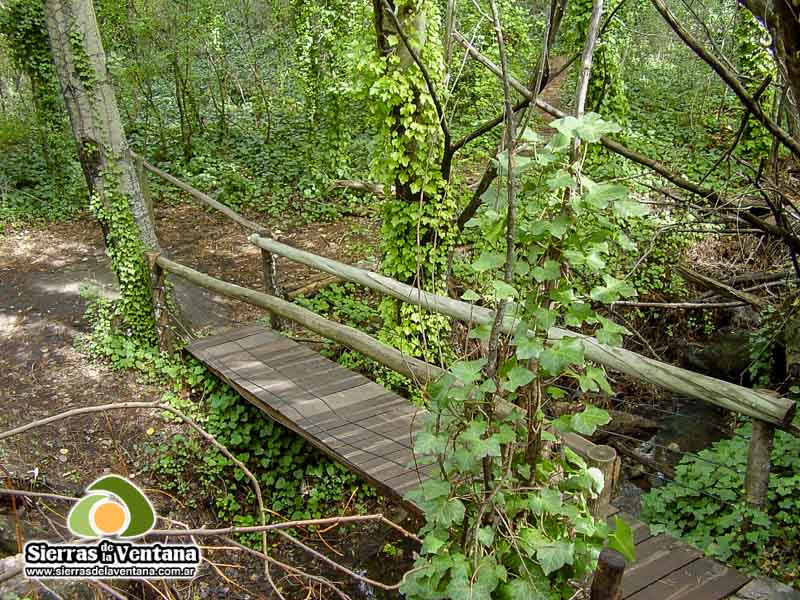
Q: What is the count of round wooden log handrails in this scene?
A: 3